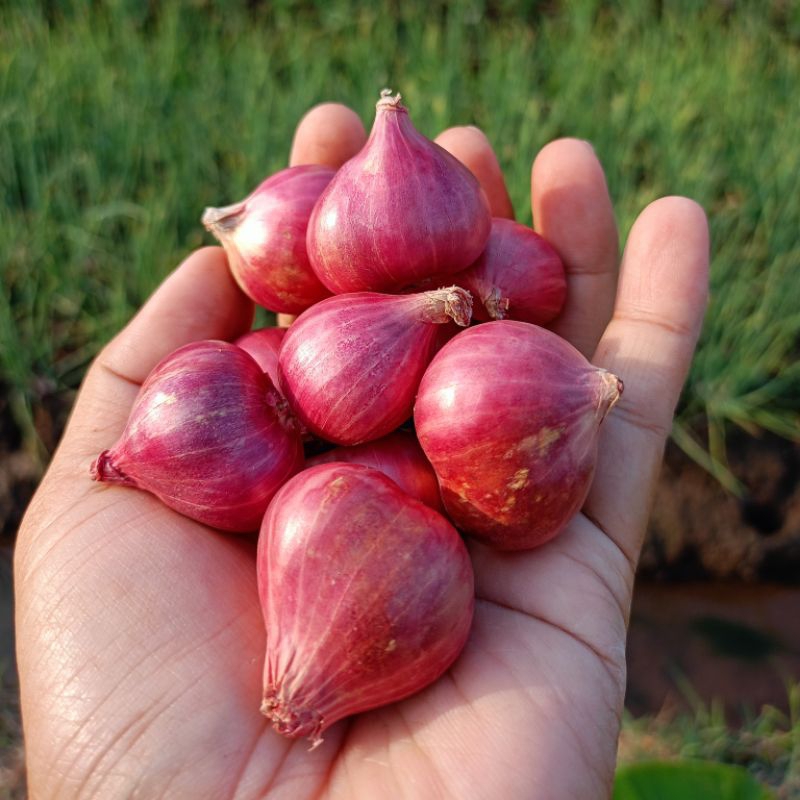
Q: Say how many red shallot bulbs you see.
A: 9